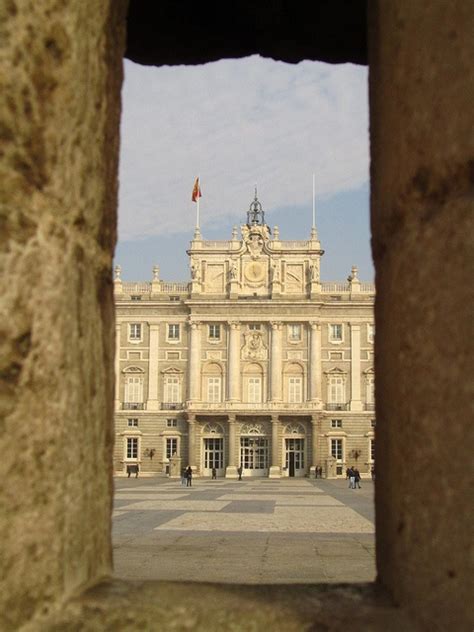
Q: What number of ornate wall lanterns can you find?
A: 2